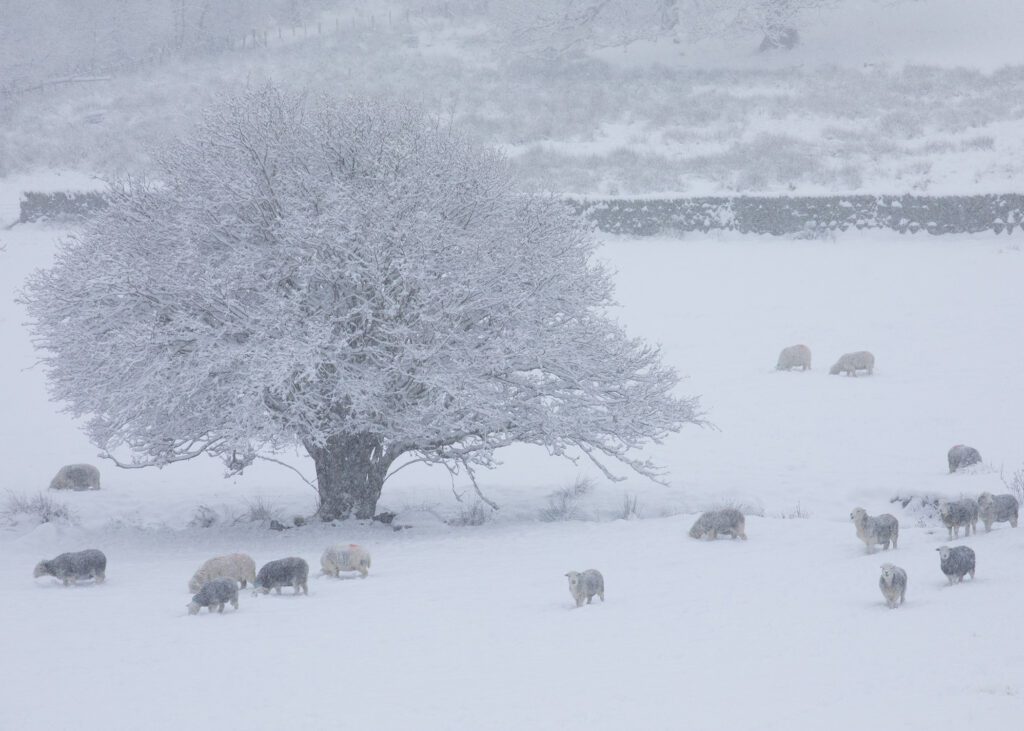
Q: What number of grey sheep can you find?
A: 12